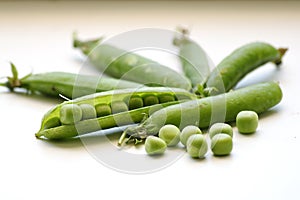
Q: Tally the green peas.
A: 15